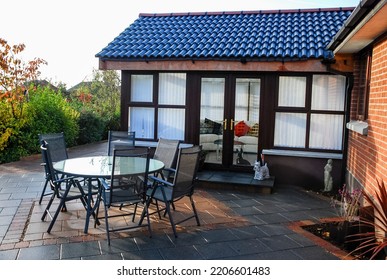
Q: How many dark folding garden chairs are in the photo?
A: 6